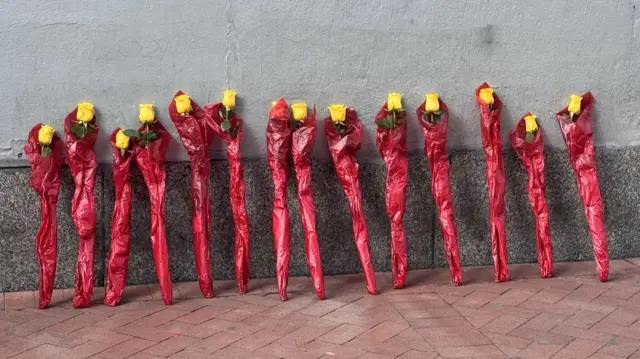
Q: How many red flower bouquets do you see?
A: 14